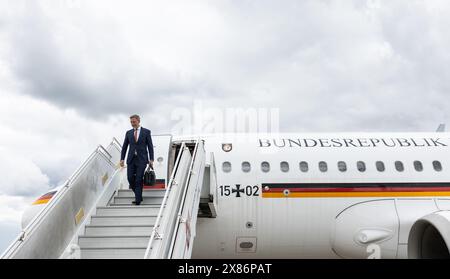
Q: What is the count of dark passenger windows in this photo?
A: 12